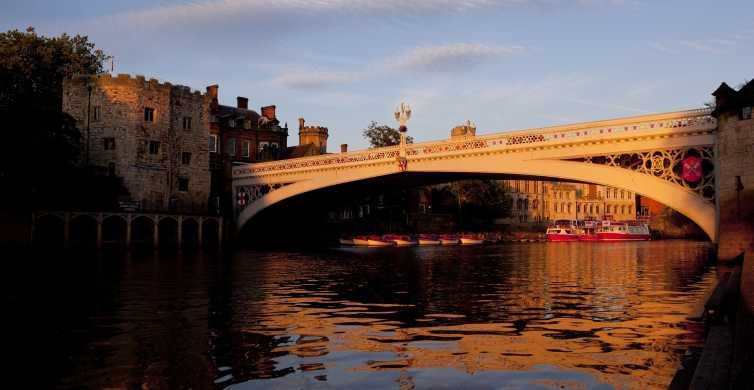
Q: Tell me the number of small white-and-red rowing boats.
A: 7